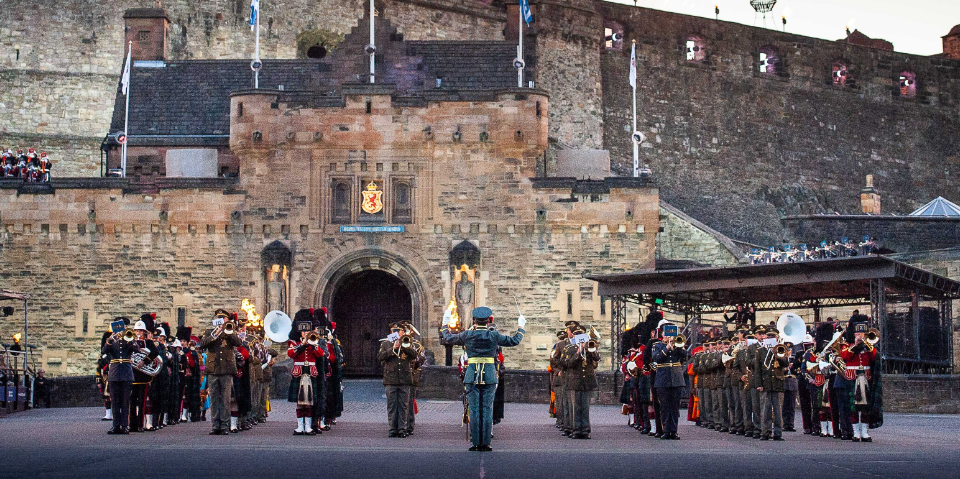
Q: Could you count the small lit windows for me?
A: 5